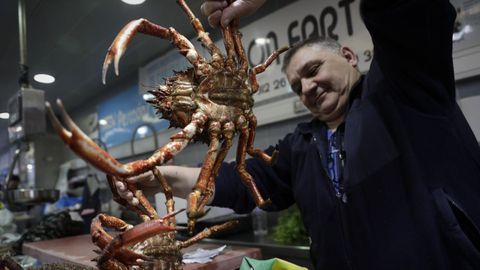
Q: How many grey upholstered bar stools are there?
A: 0